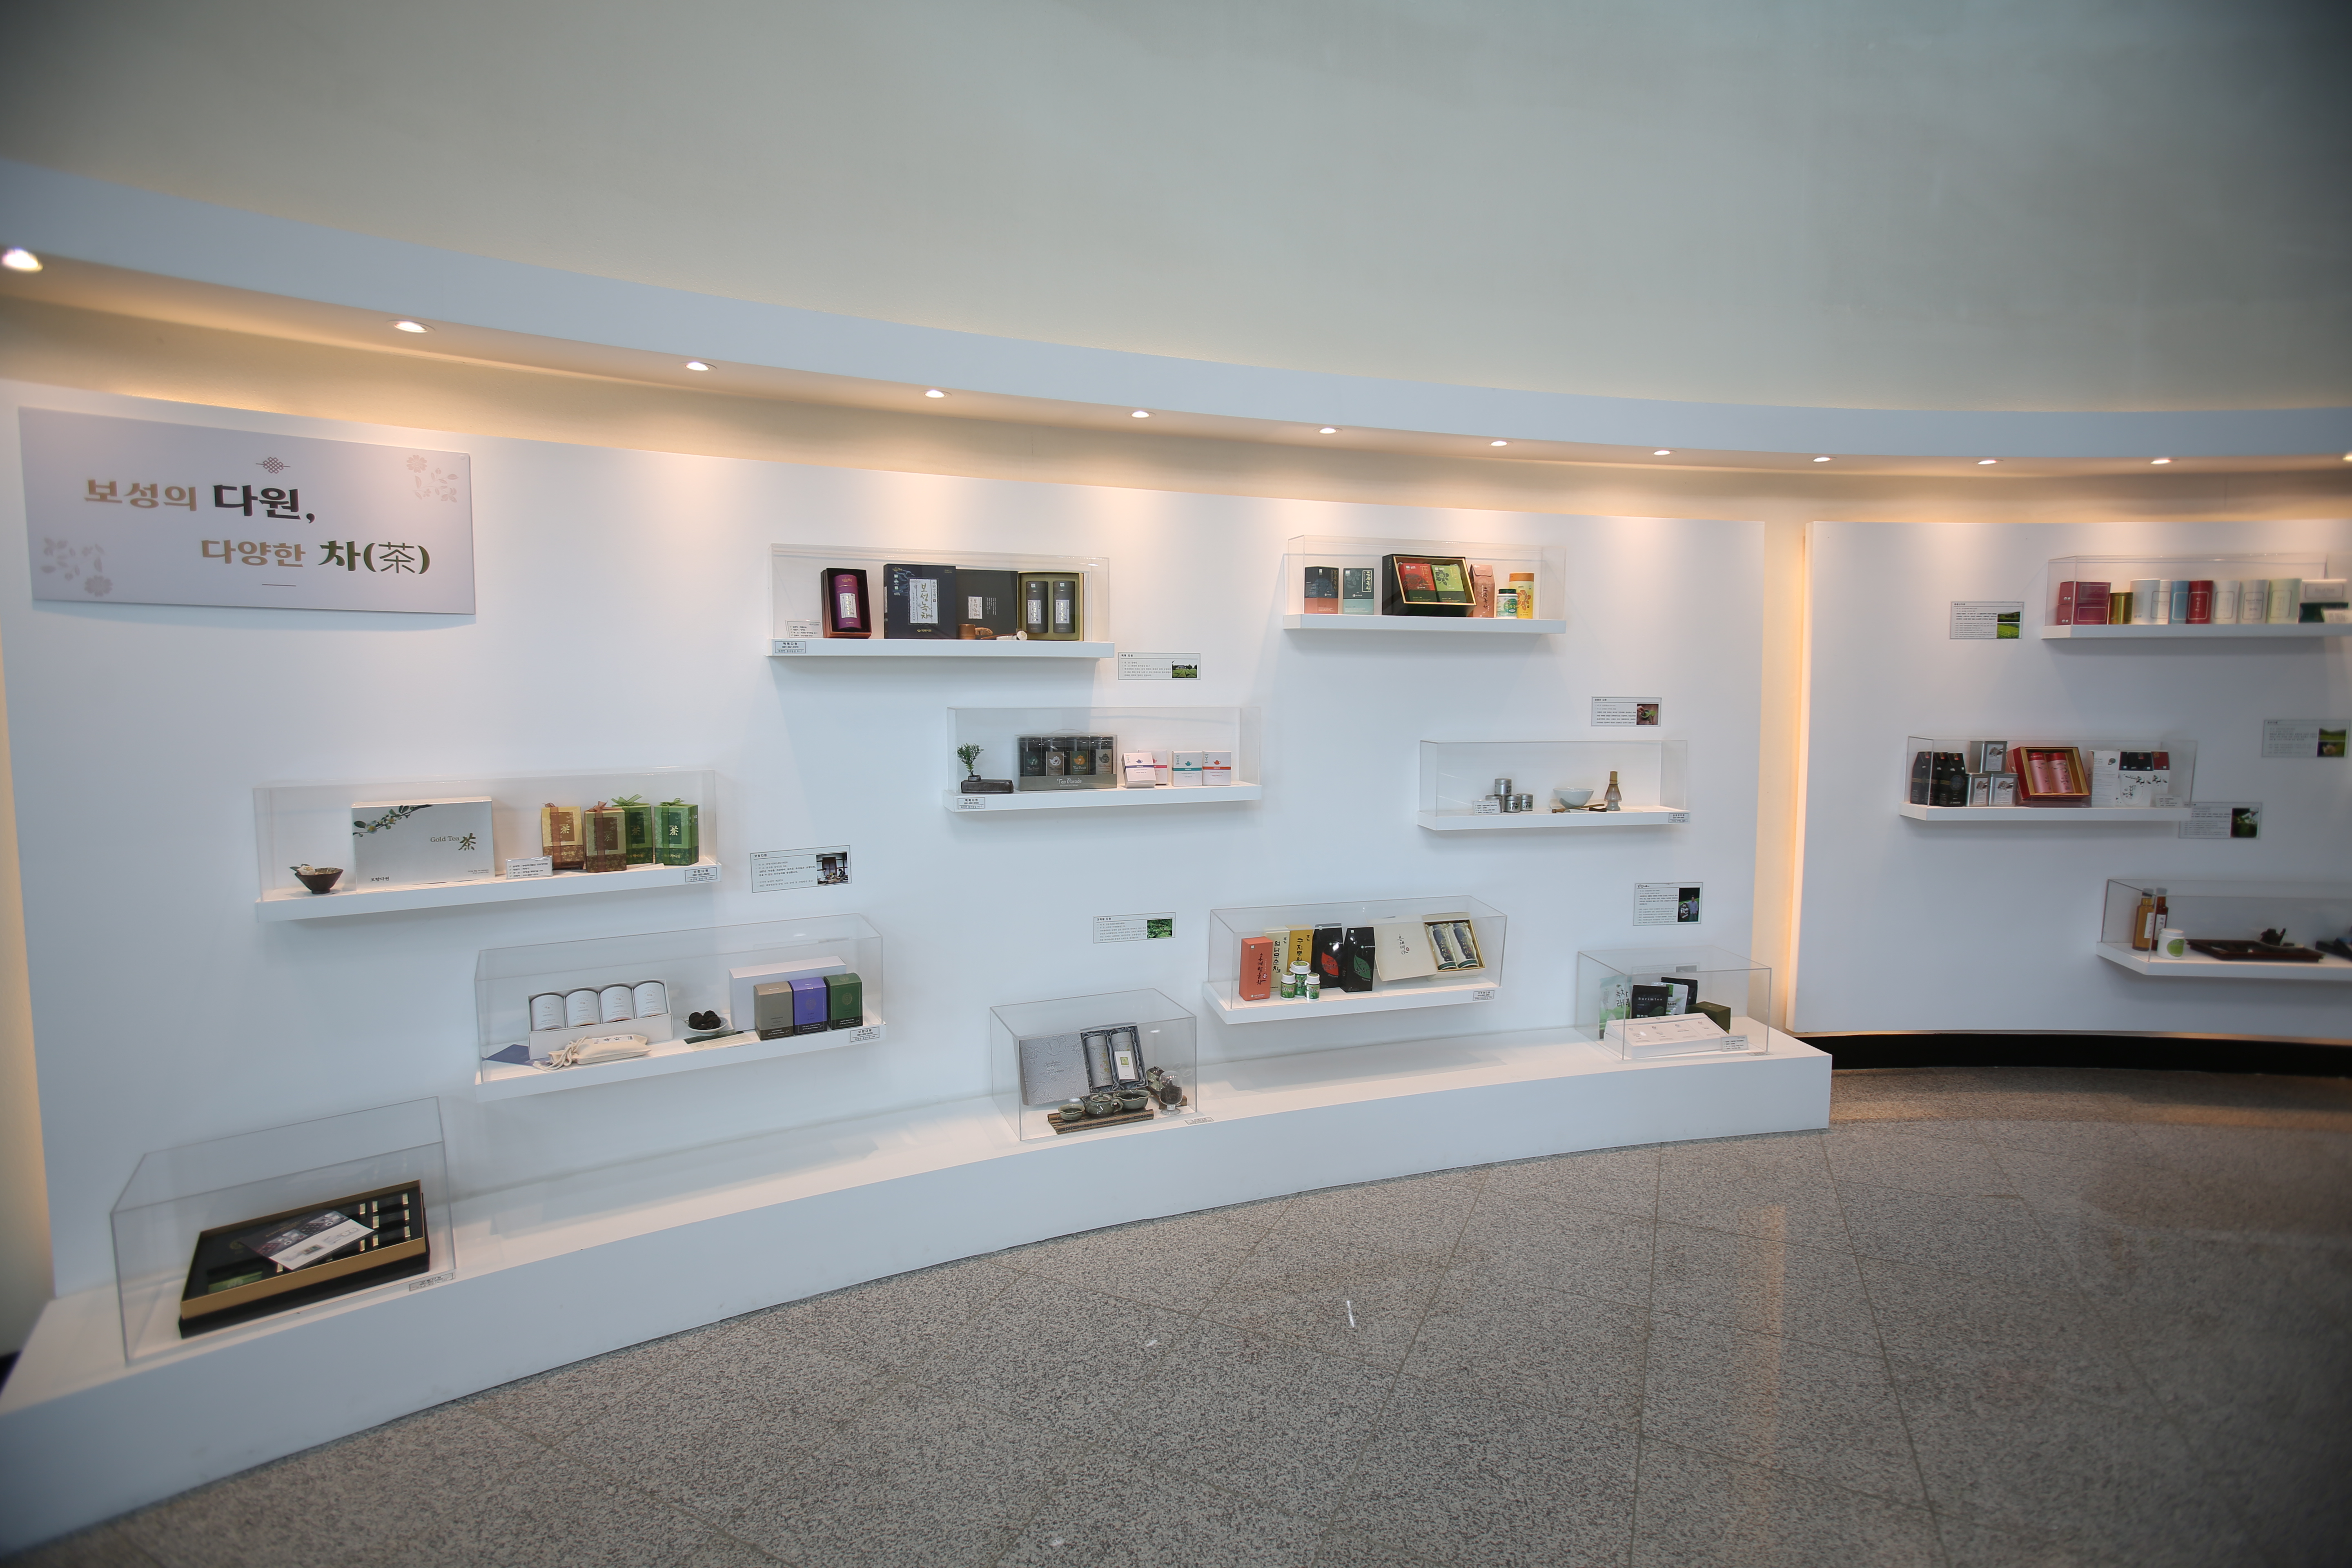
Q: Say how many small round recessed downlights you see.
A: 12